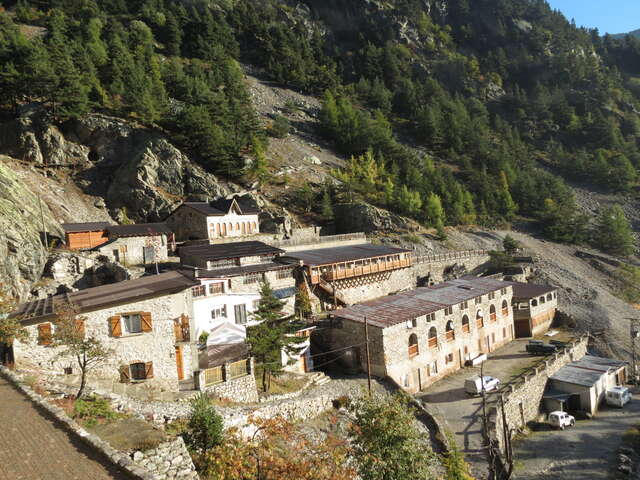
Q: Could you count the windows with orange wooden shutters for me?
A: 3